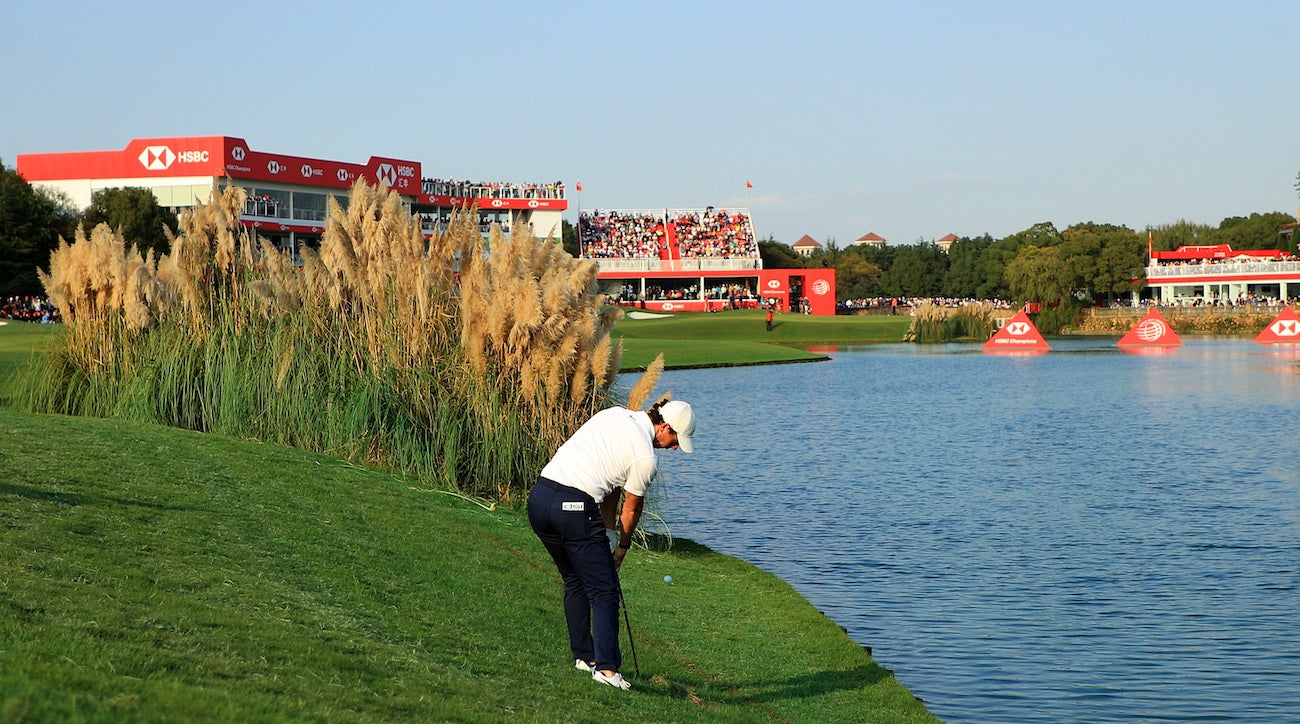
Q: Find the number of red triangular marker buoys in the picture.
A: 3